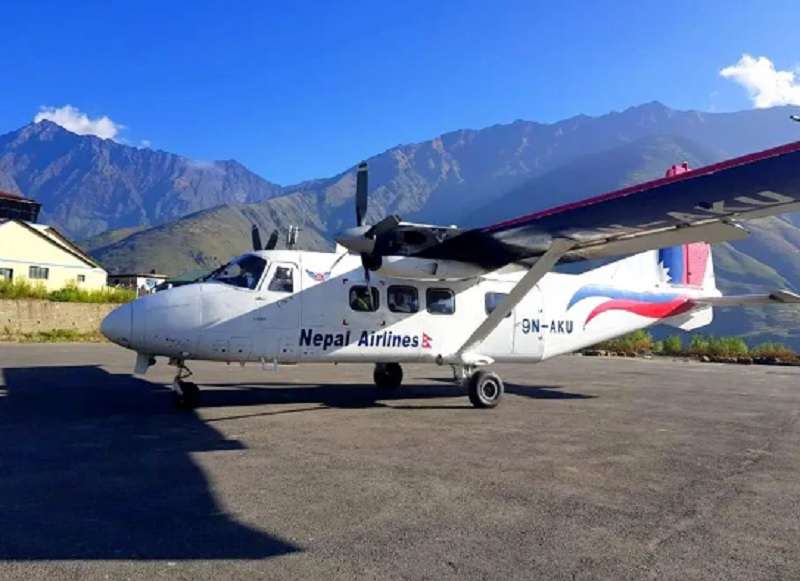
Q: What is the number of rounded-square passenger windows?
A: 4